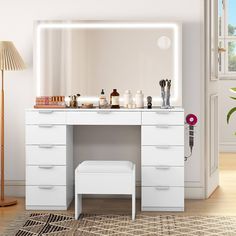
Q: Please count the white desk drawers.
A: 11